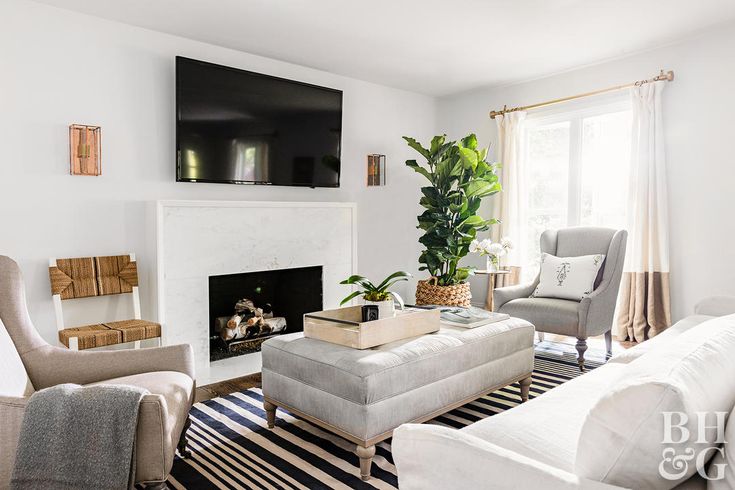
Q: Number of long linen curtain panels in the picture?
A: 2